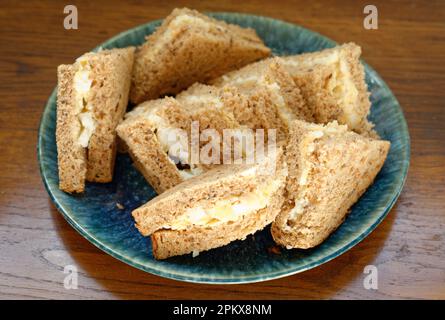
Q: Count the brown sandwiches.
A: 8